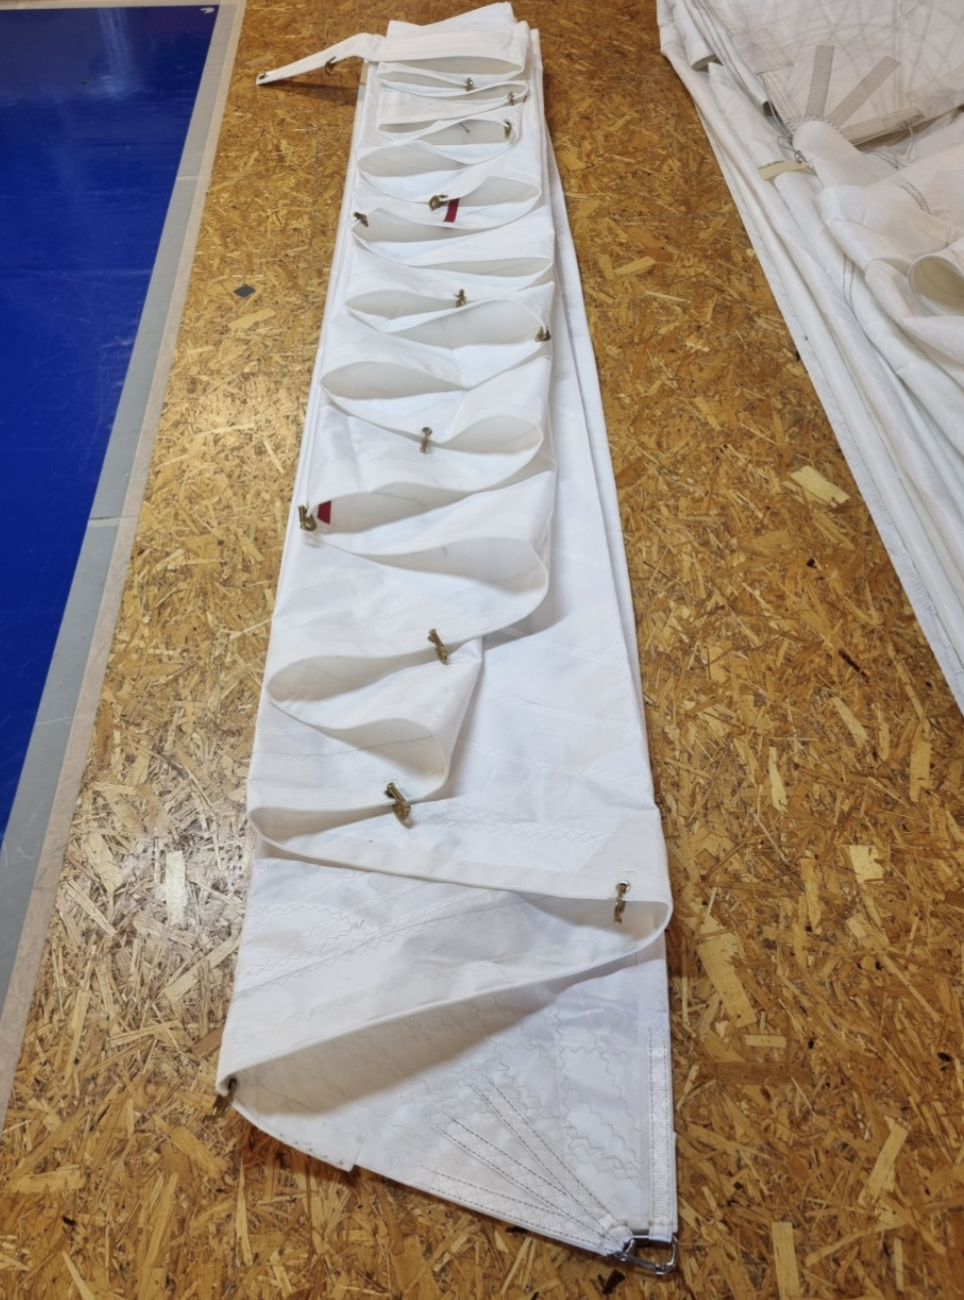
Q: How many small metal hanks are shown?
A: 14